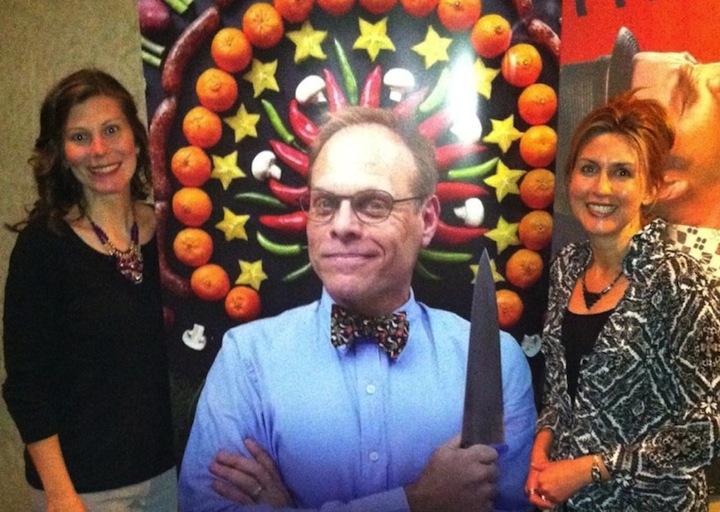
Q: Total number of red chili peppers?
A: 11